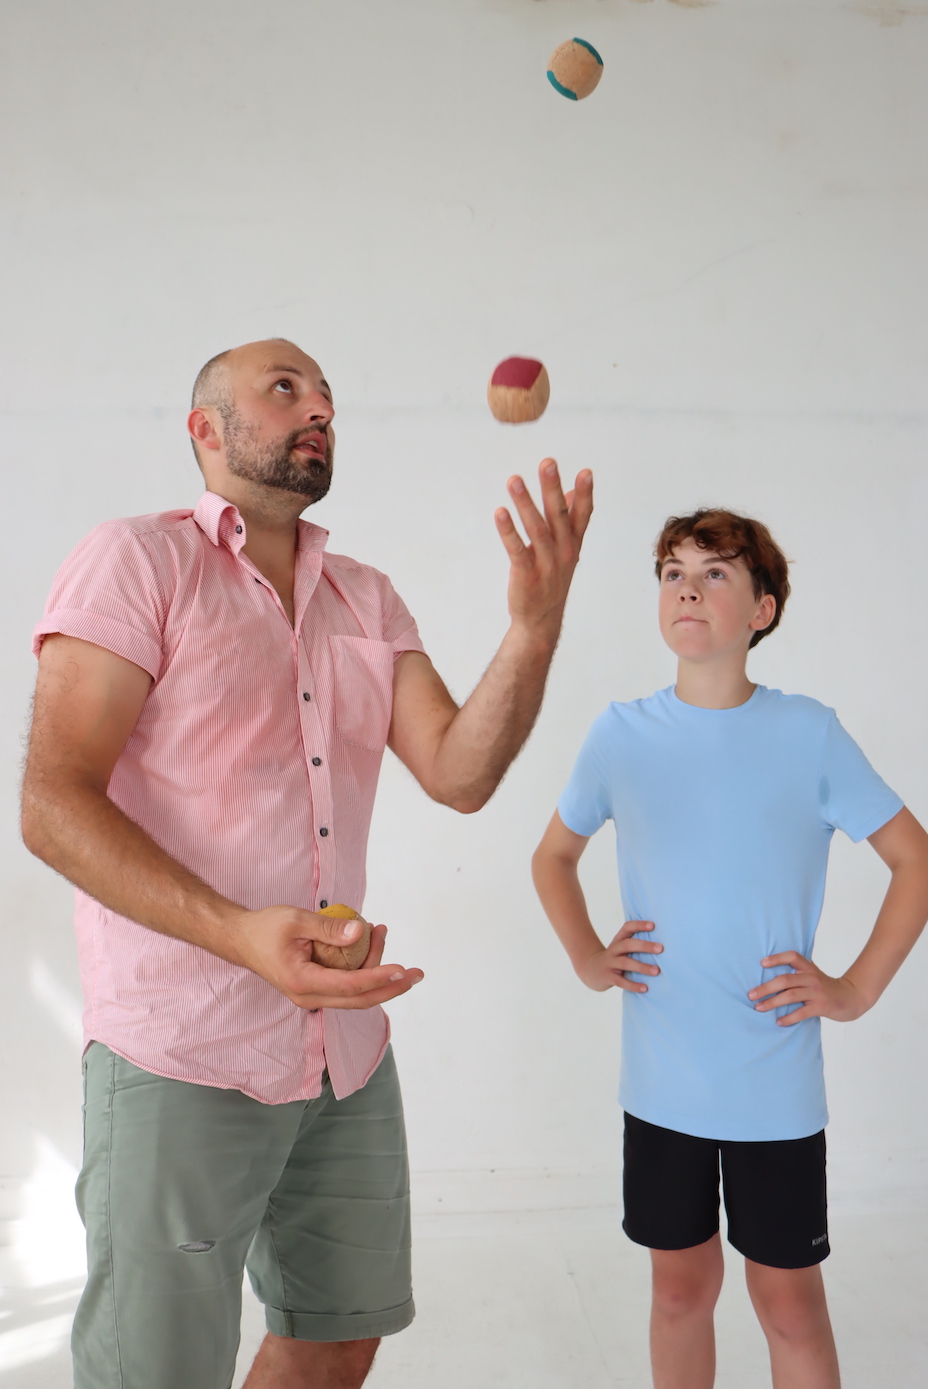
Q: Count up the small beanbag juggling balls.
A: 3